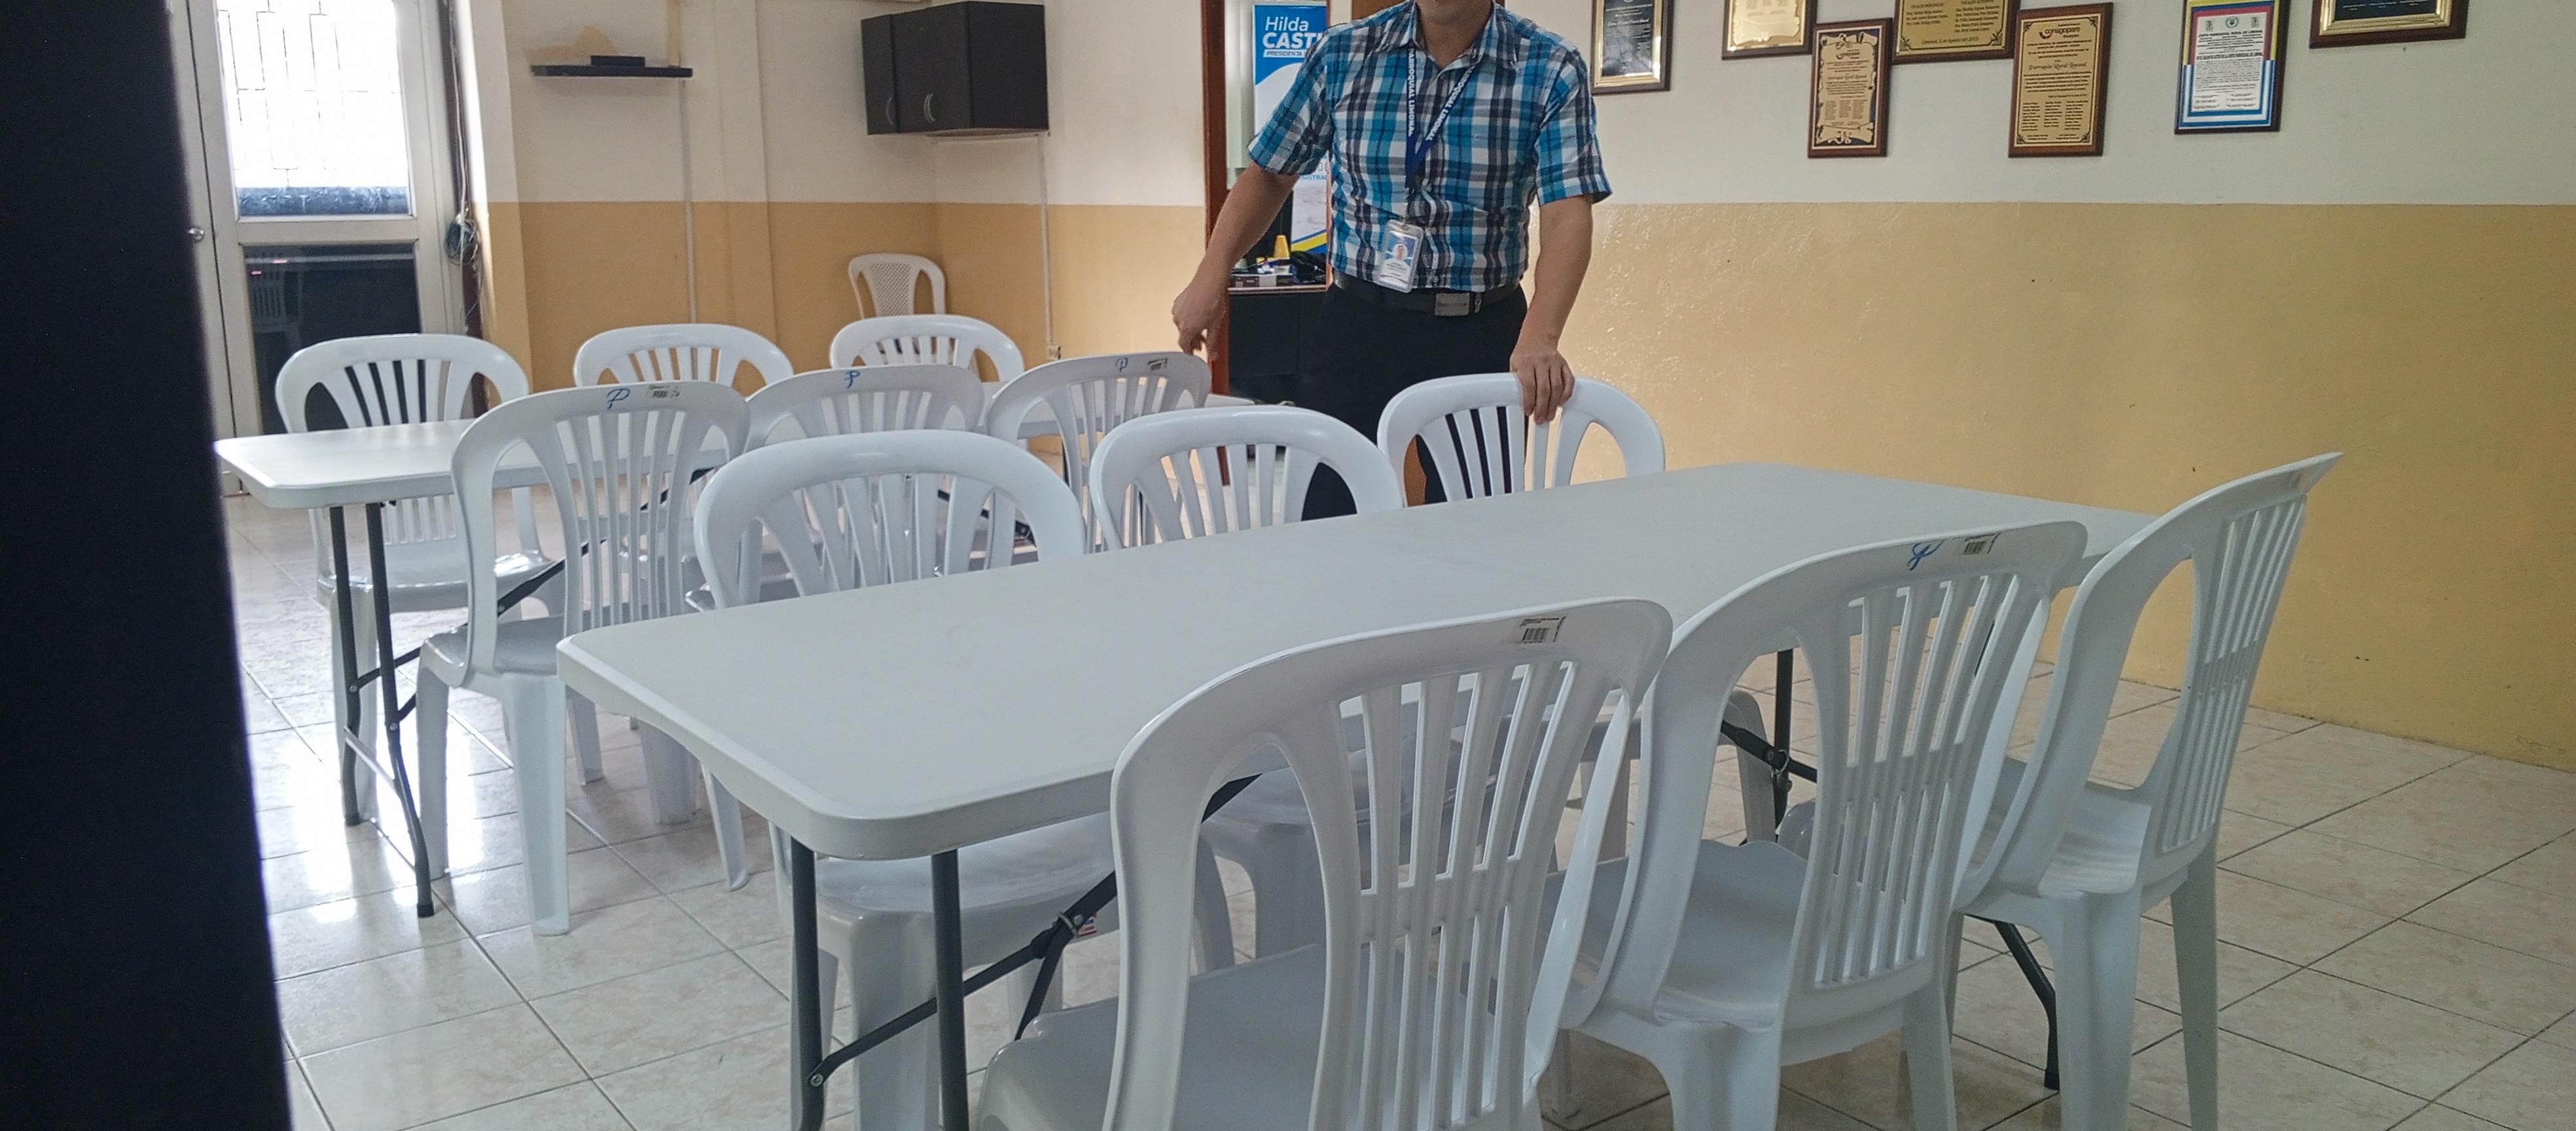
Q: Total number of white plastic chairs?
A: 13